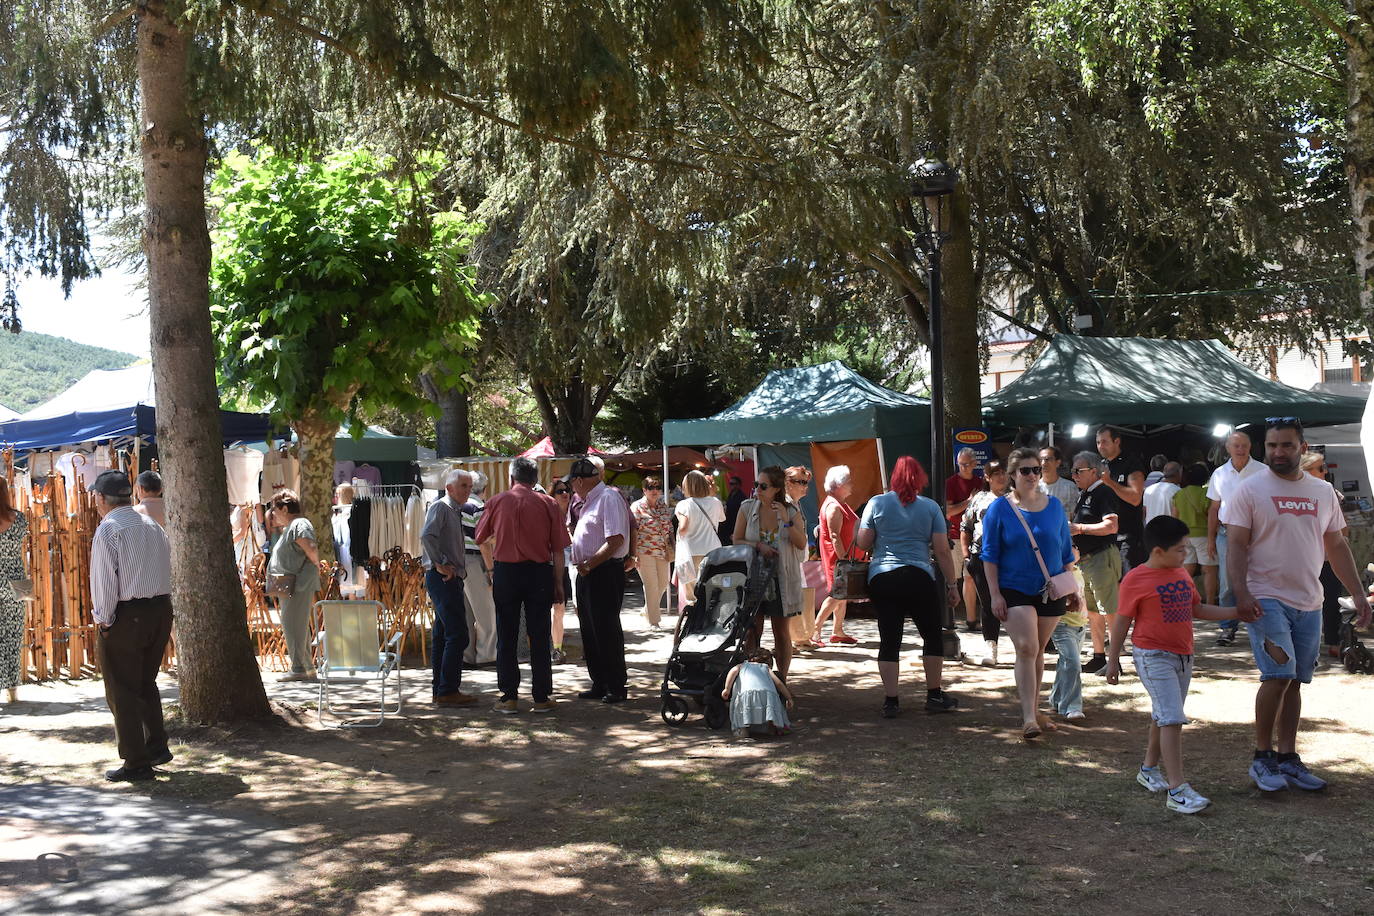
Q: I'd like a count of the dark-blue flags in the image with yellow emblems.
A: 0